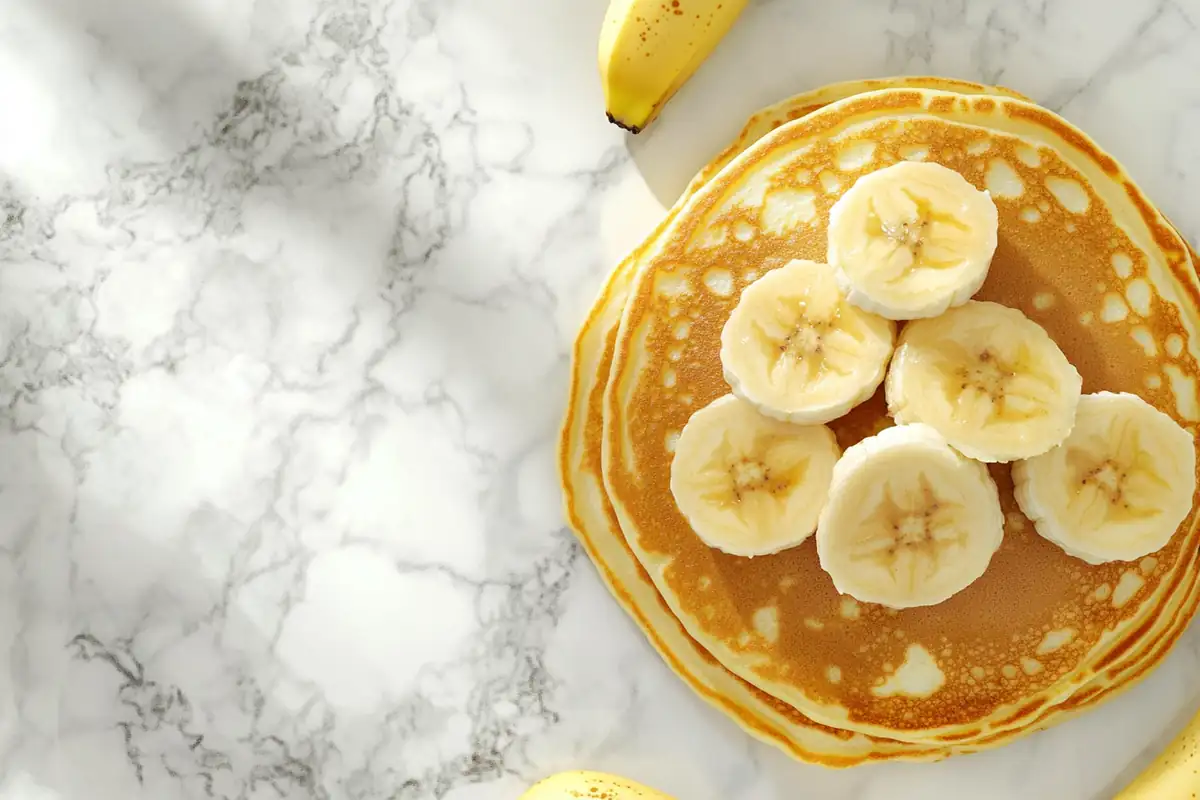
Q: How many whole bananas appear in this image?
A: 3